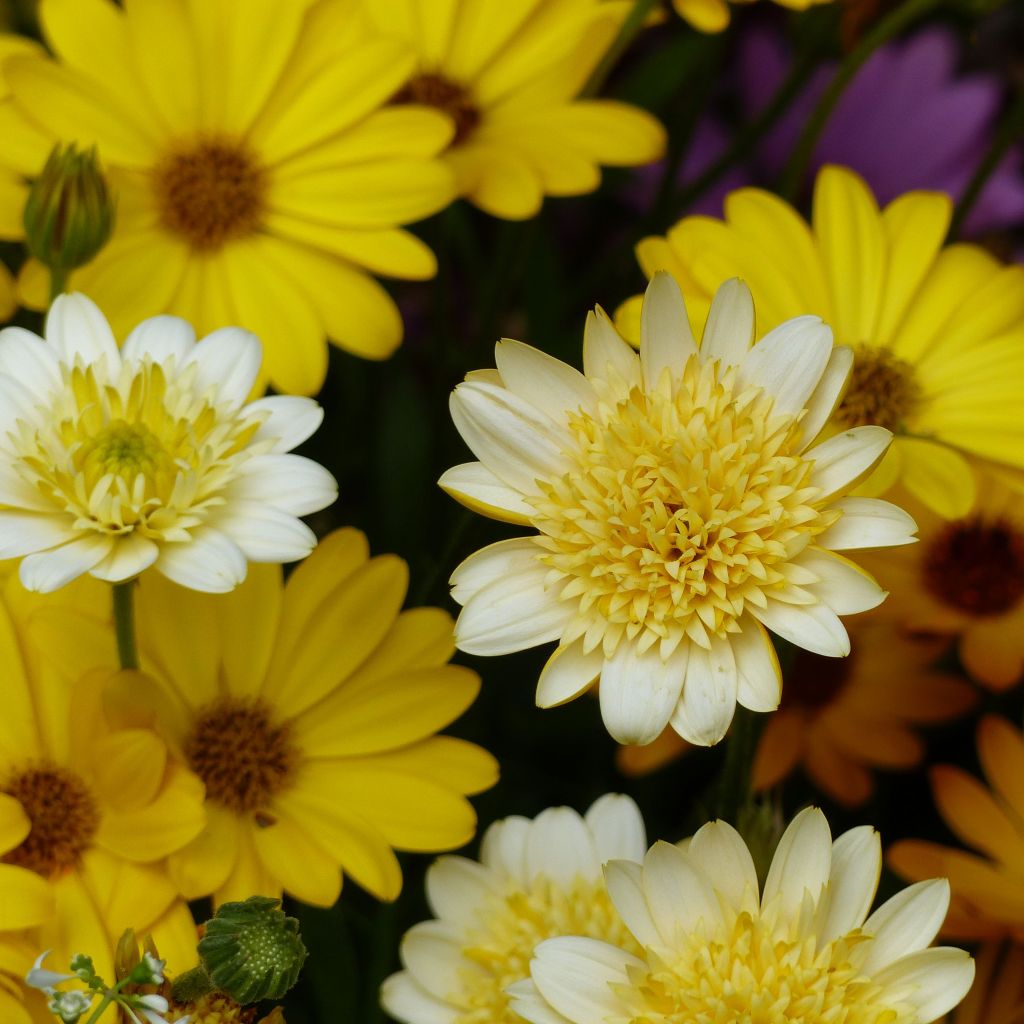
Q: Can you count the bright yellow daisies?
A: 5